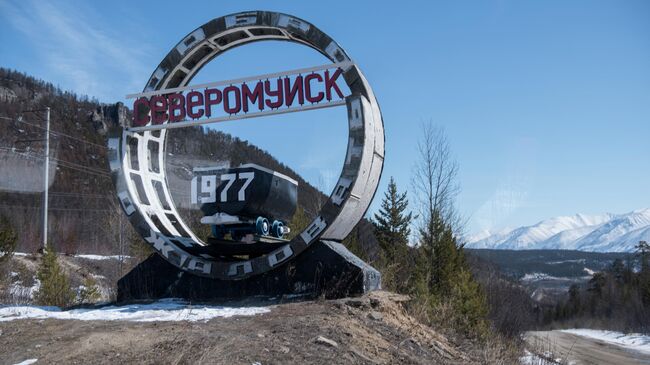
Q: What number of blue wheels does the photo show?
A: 2